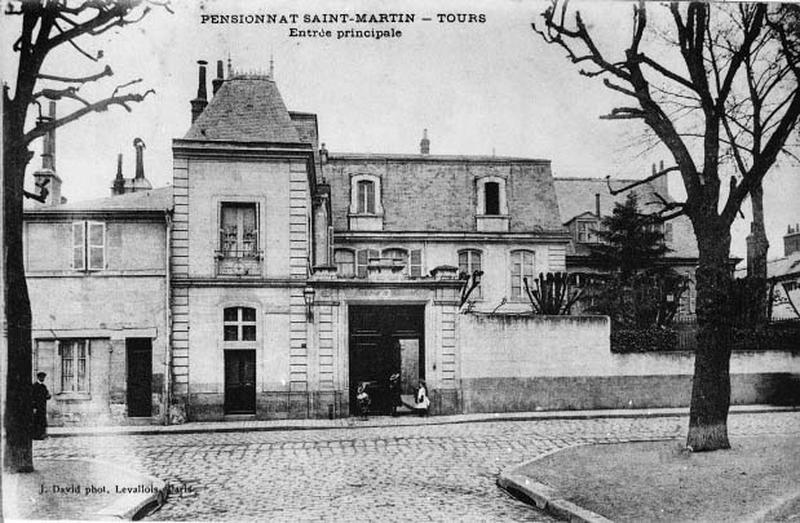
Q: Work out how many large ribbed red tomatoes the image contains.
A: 0